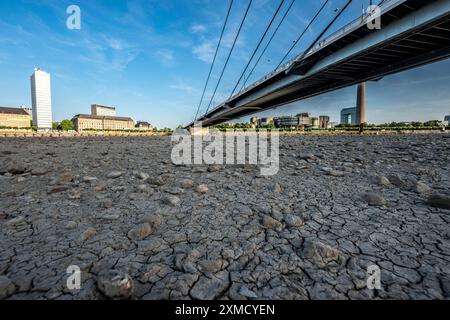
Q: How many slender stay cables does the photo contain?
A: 6